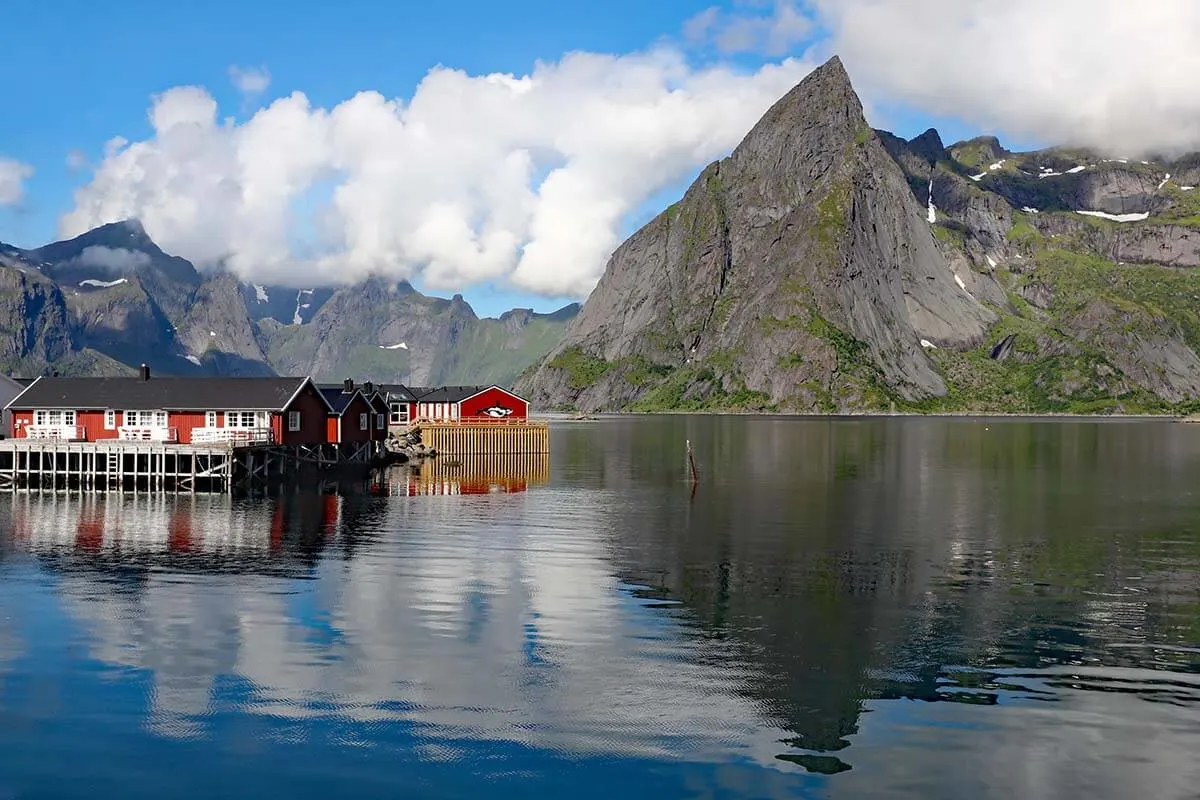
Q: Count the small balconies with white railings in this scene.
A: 3